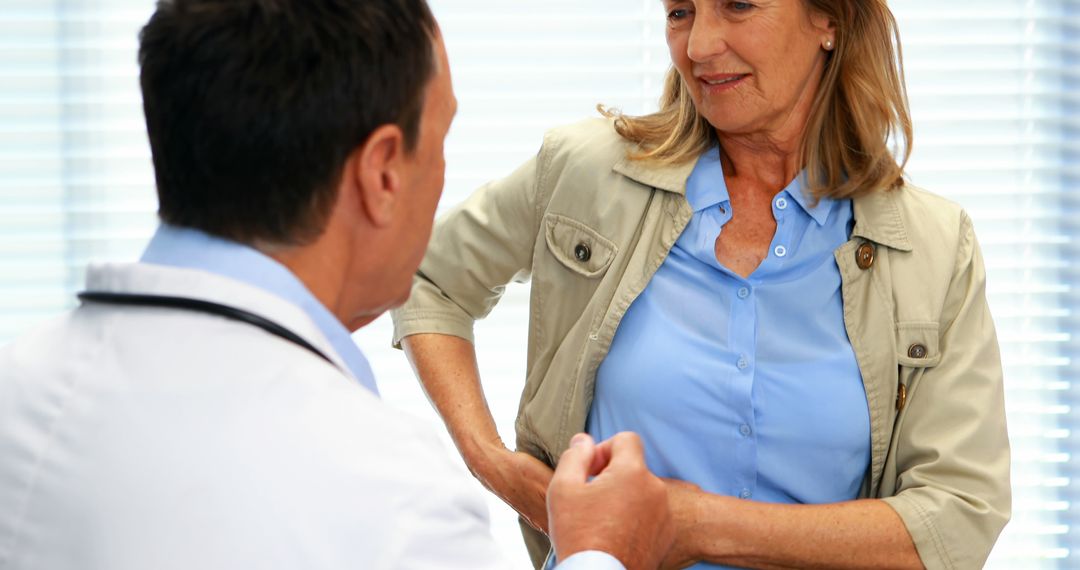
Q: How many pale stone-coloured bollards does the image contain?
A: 0